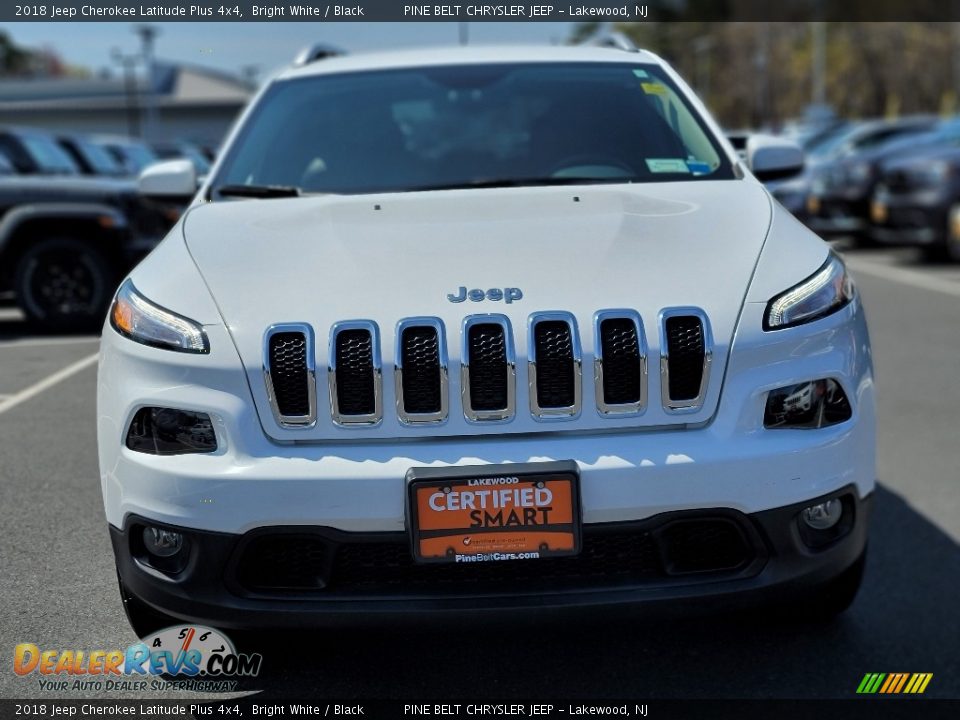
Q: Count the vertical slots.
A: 7